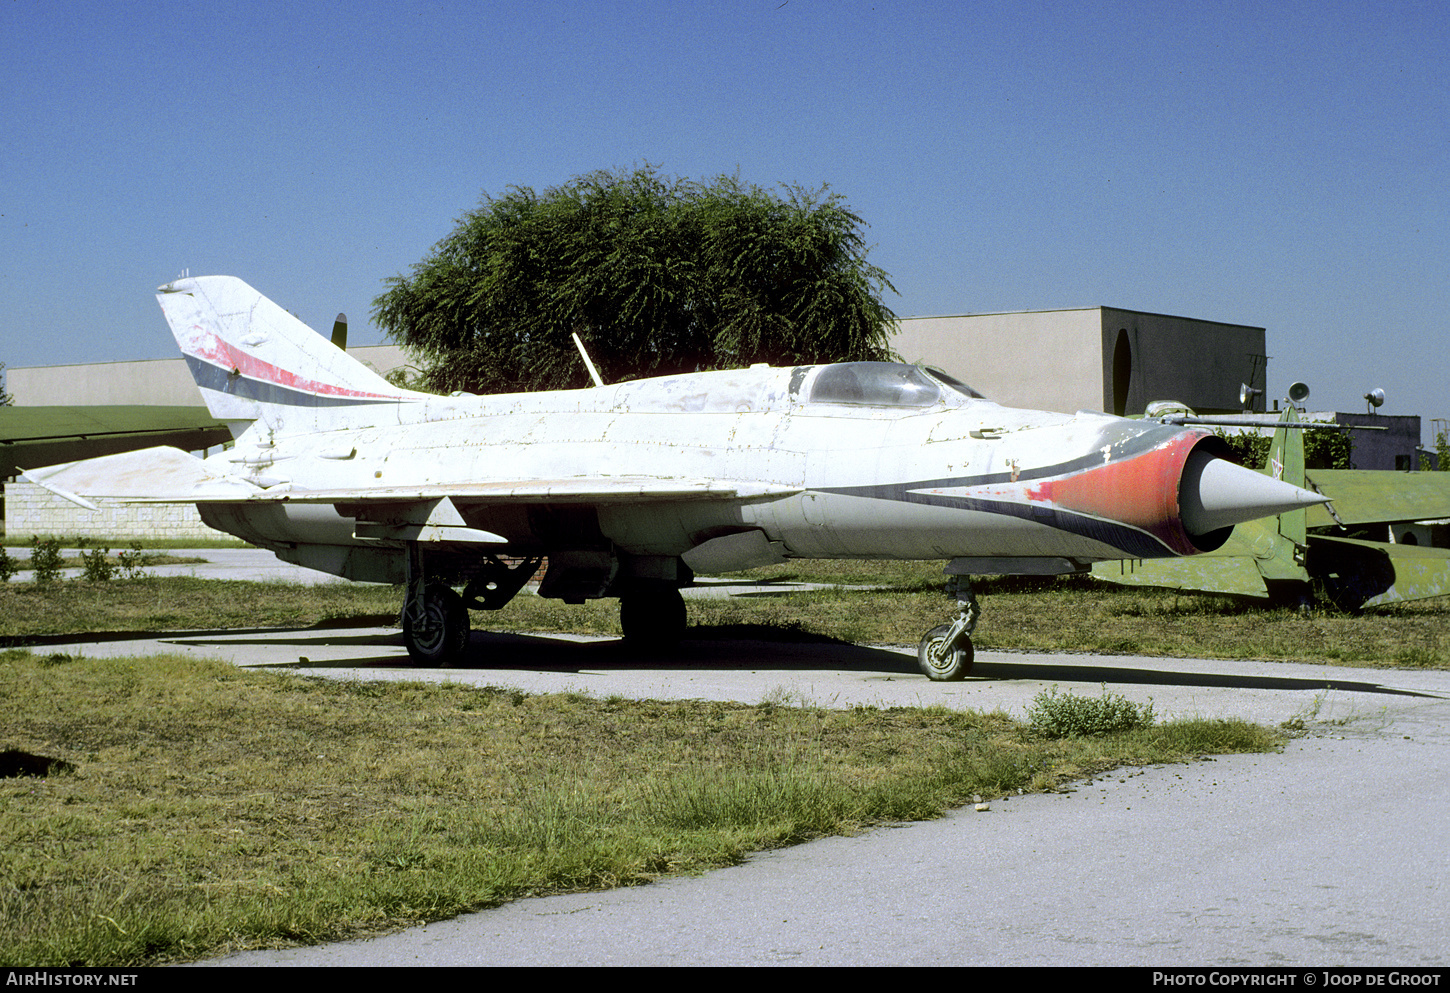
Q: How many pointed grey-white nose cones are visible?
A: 1